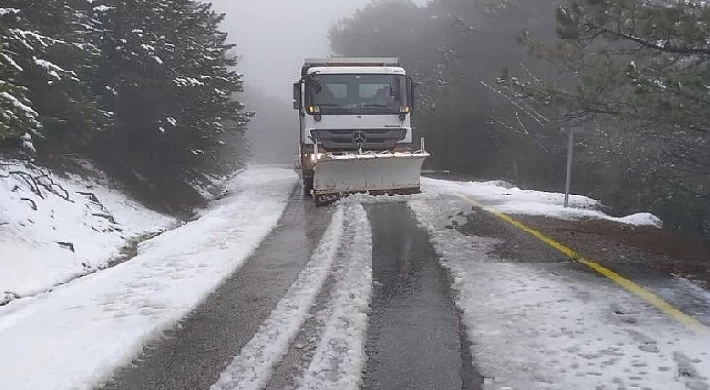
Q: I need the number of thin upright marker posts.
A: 1